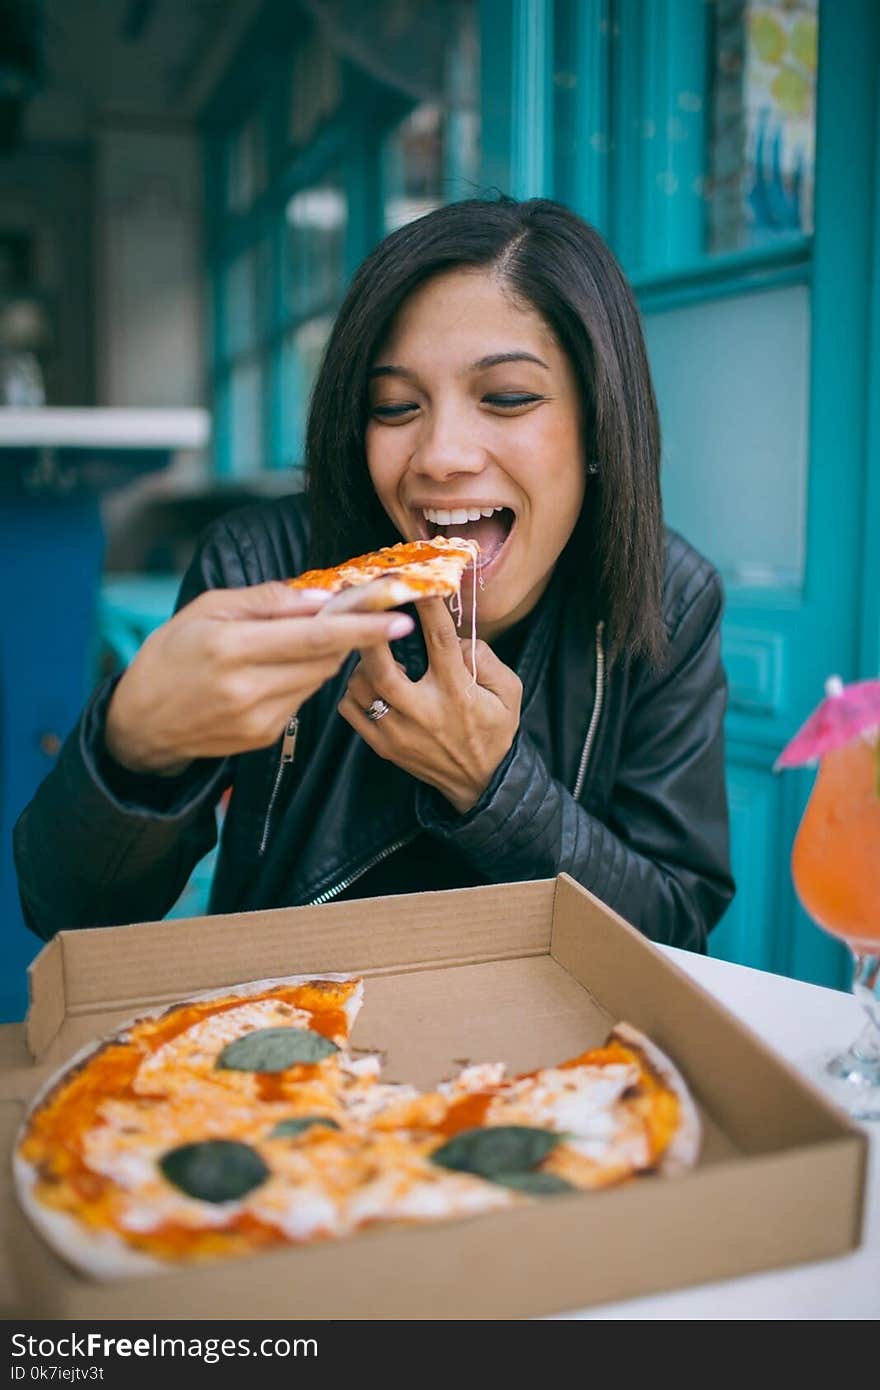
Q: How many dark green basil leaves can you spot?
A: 5